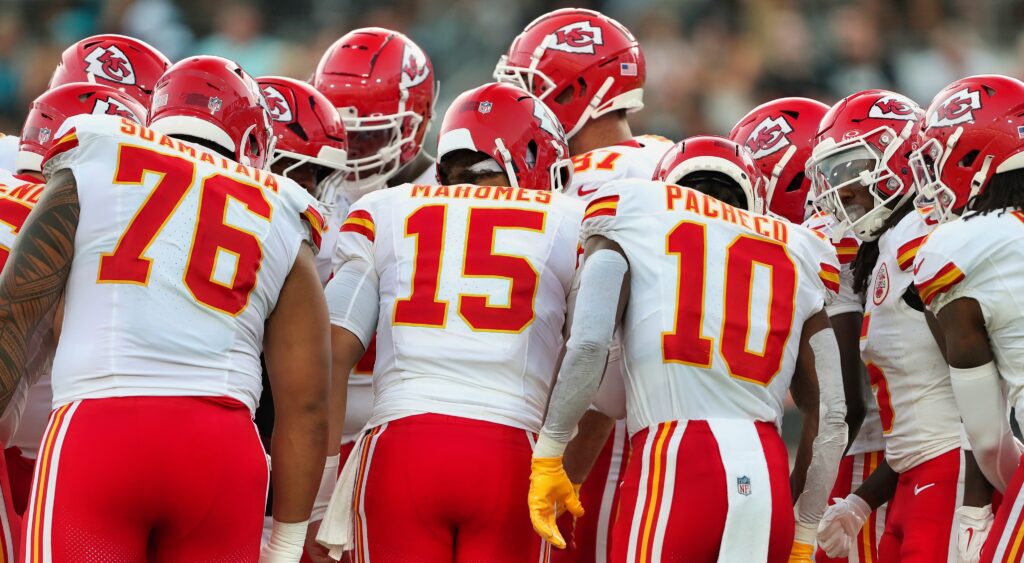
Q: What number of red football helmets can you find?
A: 11